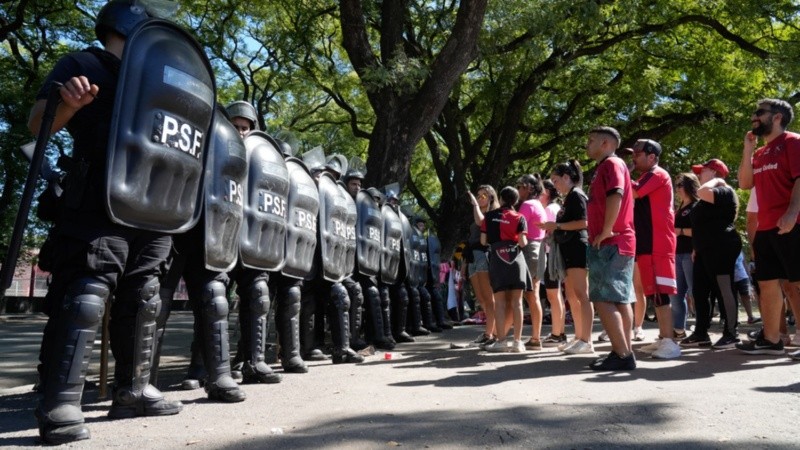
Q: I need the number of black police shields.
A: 12